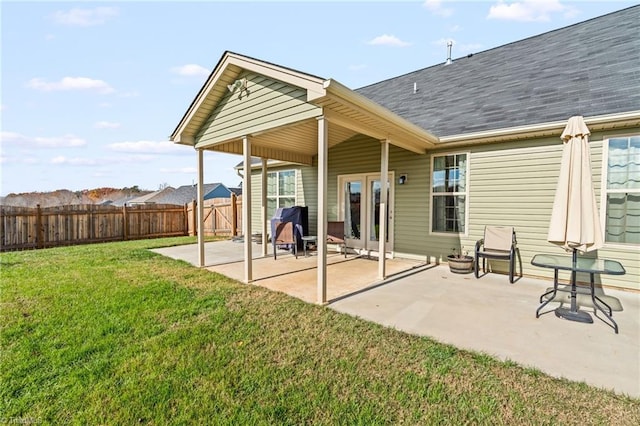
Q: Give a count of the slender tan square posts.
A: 5